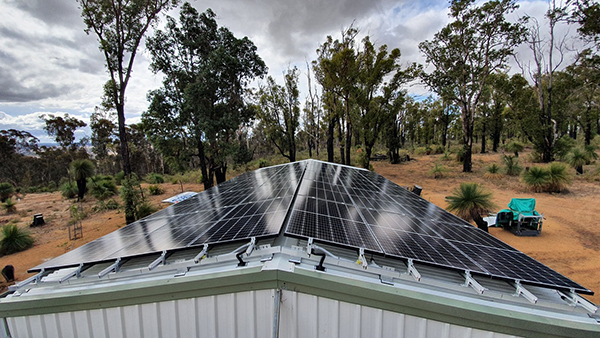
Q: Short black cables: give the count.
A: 2